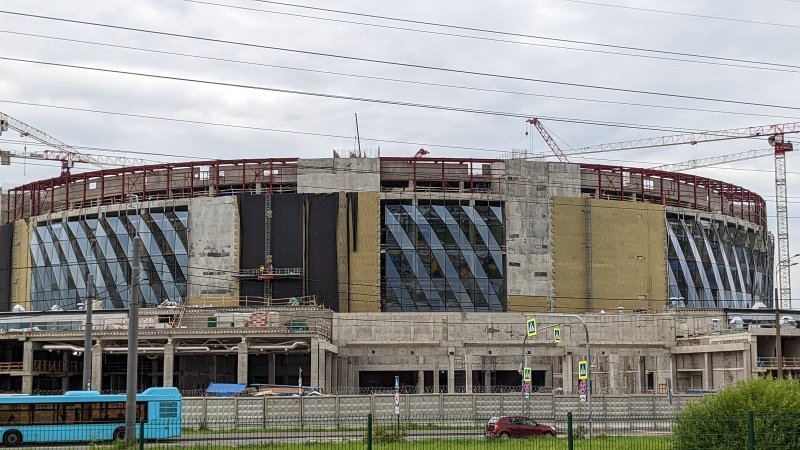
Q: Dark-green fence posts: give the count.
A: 4